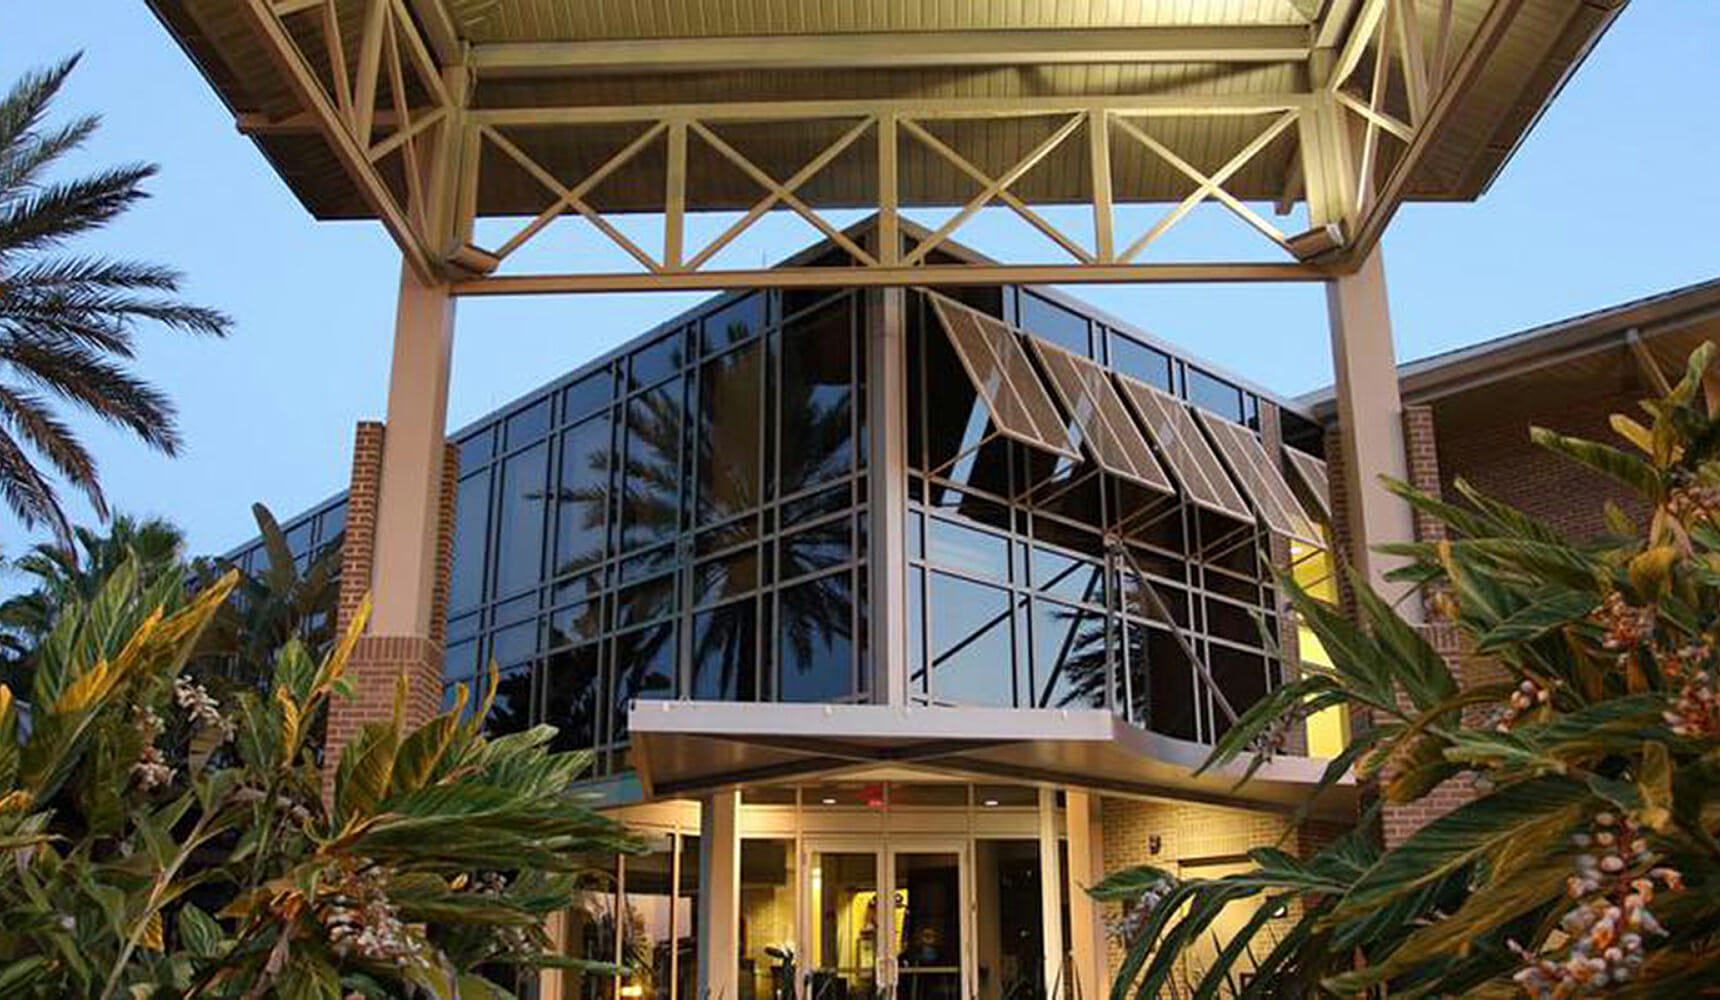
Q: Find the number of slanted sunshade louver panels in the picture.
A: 5